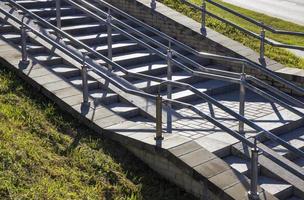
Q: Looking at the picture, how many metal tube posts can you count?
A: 11